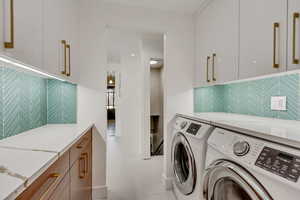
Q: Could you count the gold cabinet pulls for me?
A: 11